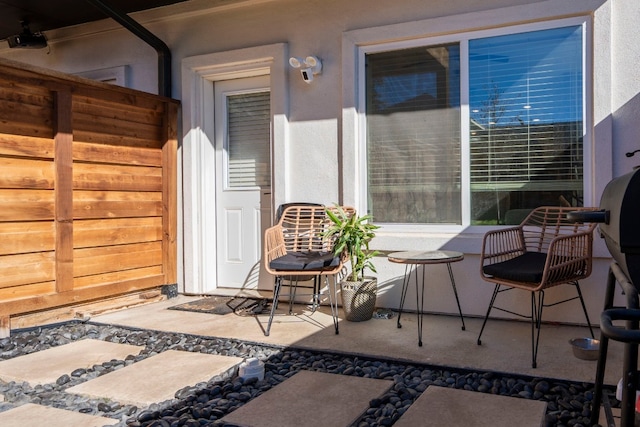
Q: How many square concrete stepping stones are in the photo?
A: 5